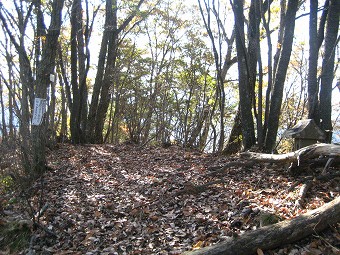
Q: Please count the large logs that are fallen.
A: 2